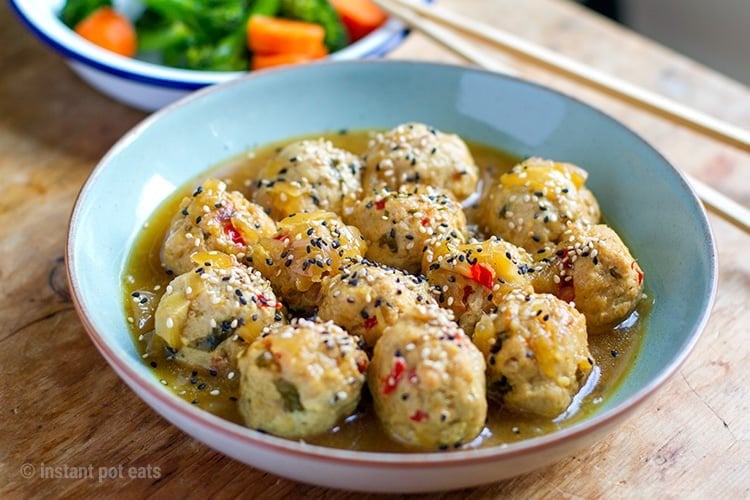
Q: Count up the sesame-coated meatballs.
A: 13